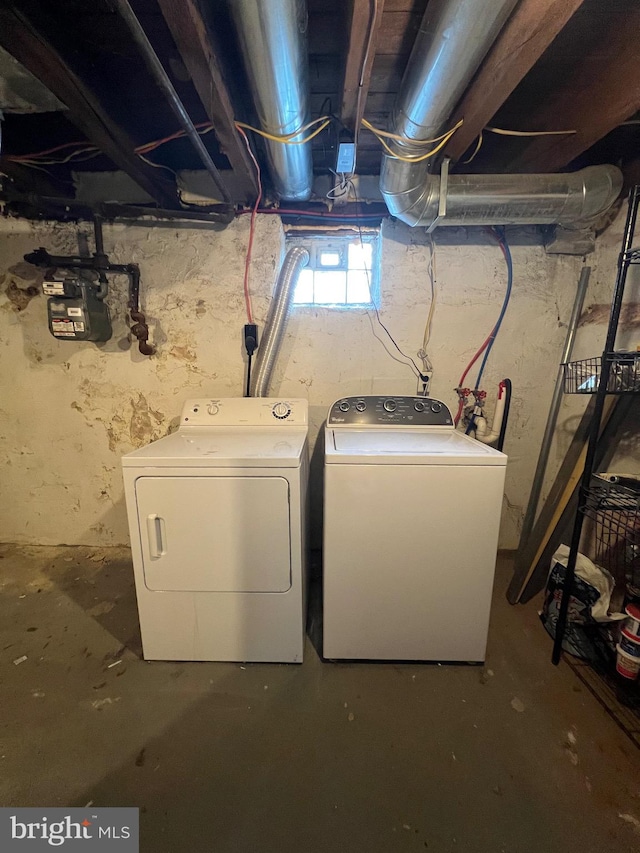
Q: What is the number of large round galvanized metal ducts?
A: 2